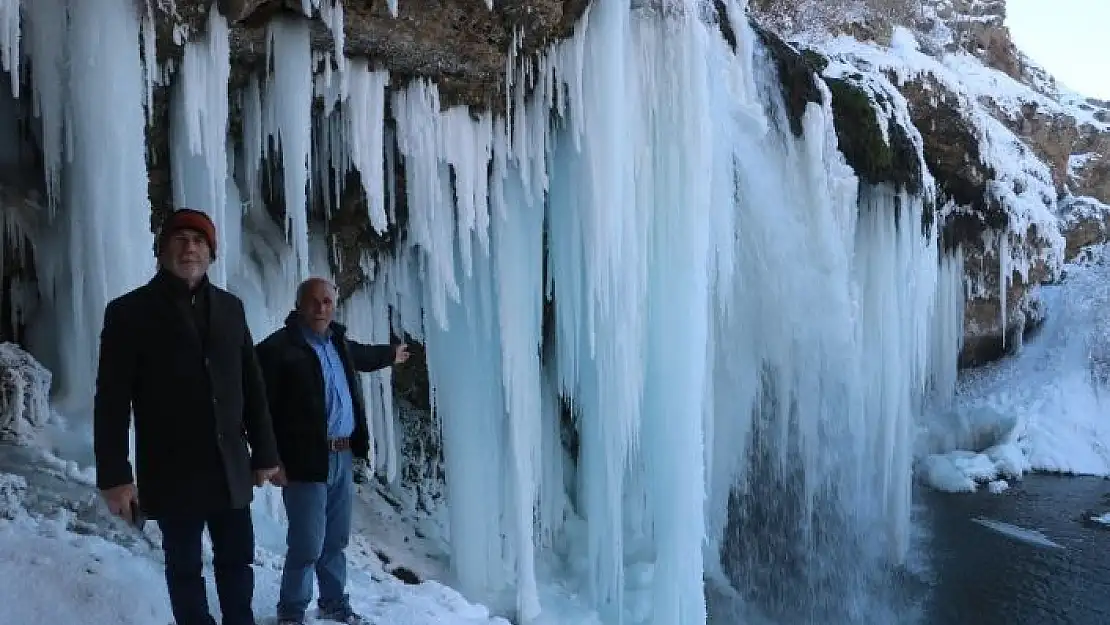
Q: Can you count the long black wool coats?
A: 1